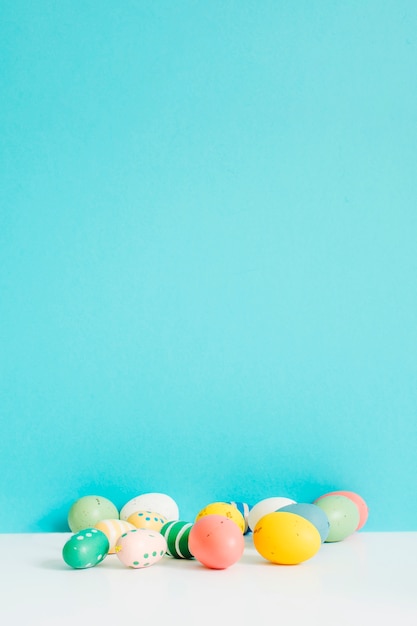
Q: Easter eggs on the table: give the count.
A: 15